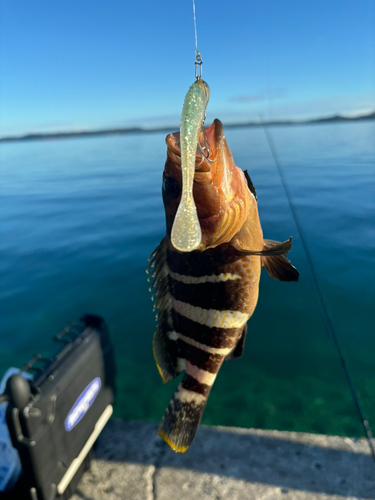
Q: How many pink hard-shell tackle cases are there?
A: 0